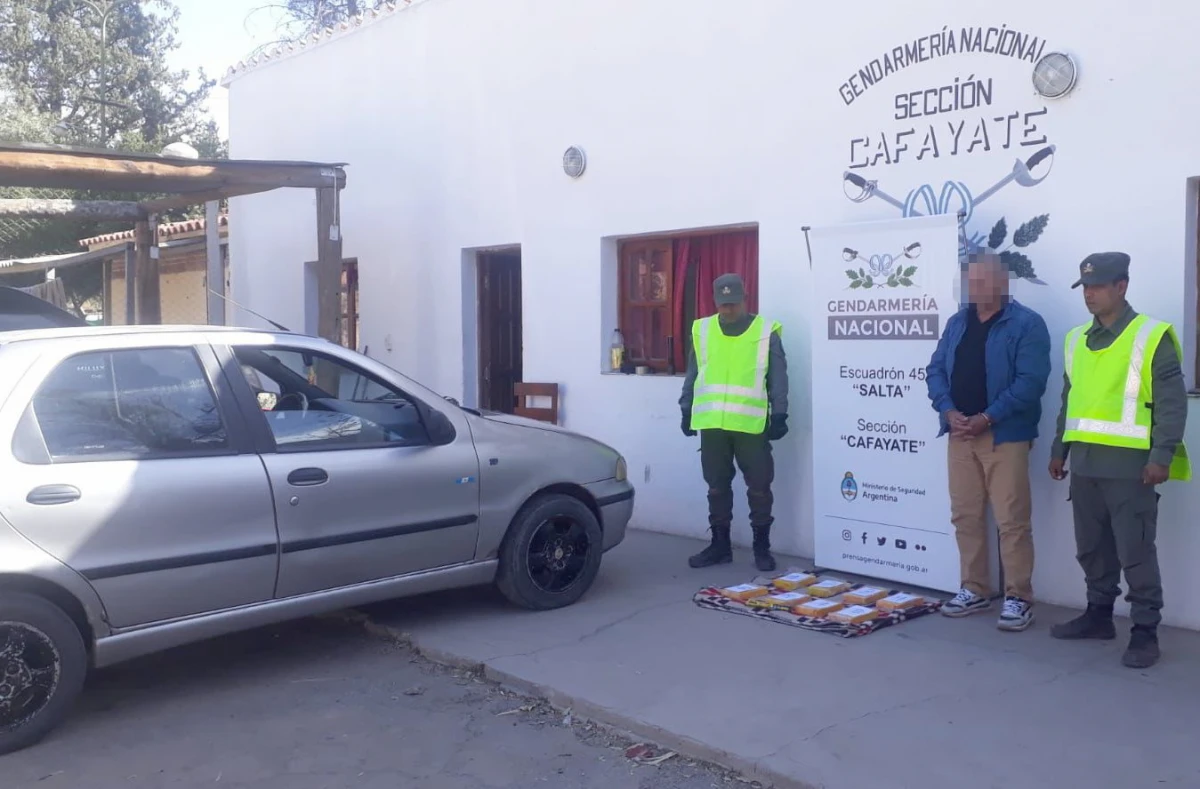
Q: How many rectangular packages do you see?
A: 8